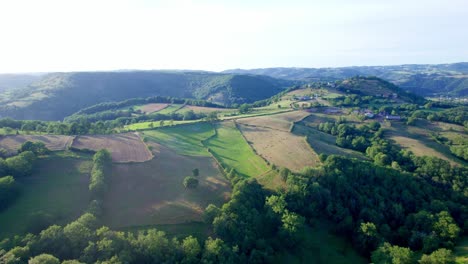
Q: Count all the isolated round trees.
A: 2